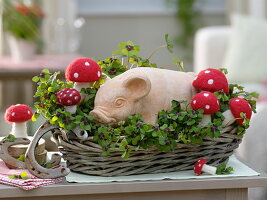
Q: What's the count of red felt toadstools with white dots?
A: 7